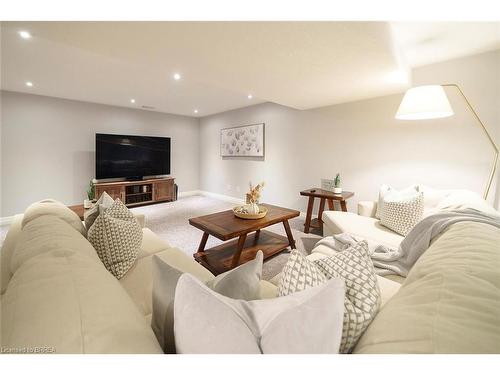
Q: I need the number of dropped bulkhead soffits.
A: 1